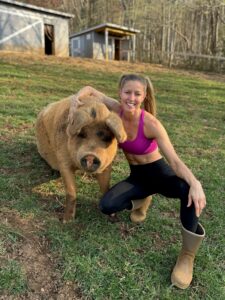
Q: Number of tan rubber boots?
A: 2